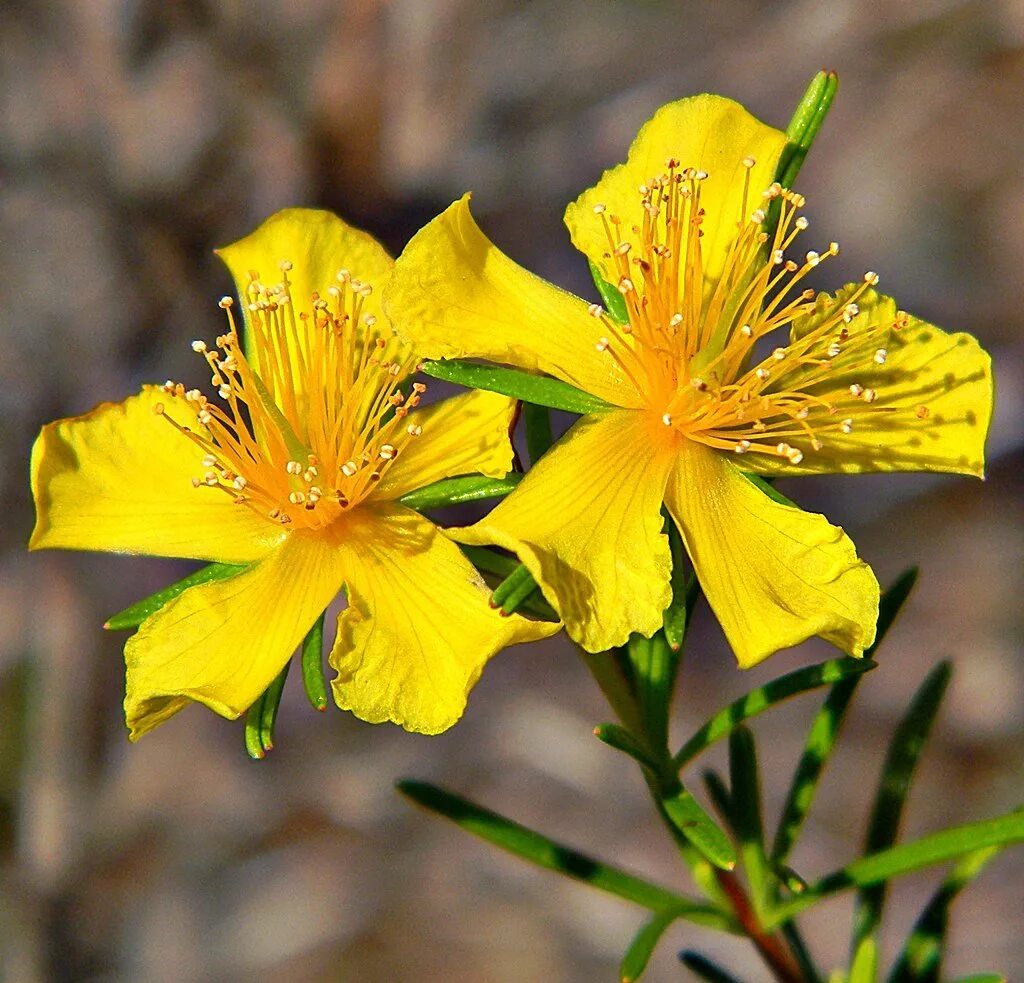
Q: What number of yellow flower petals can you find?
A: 10